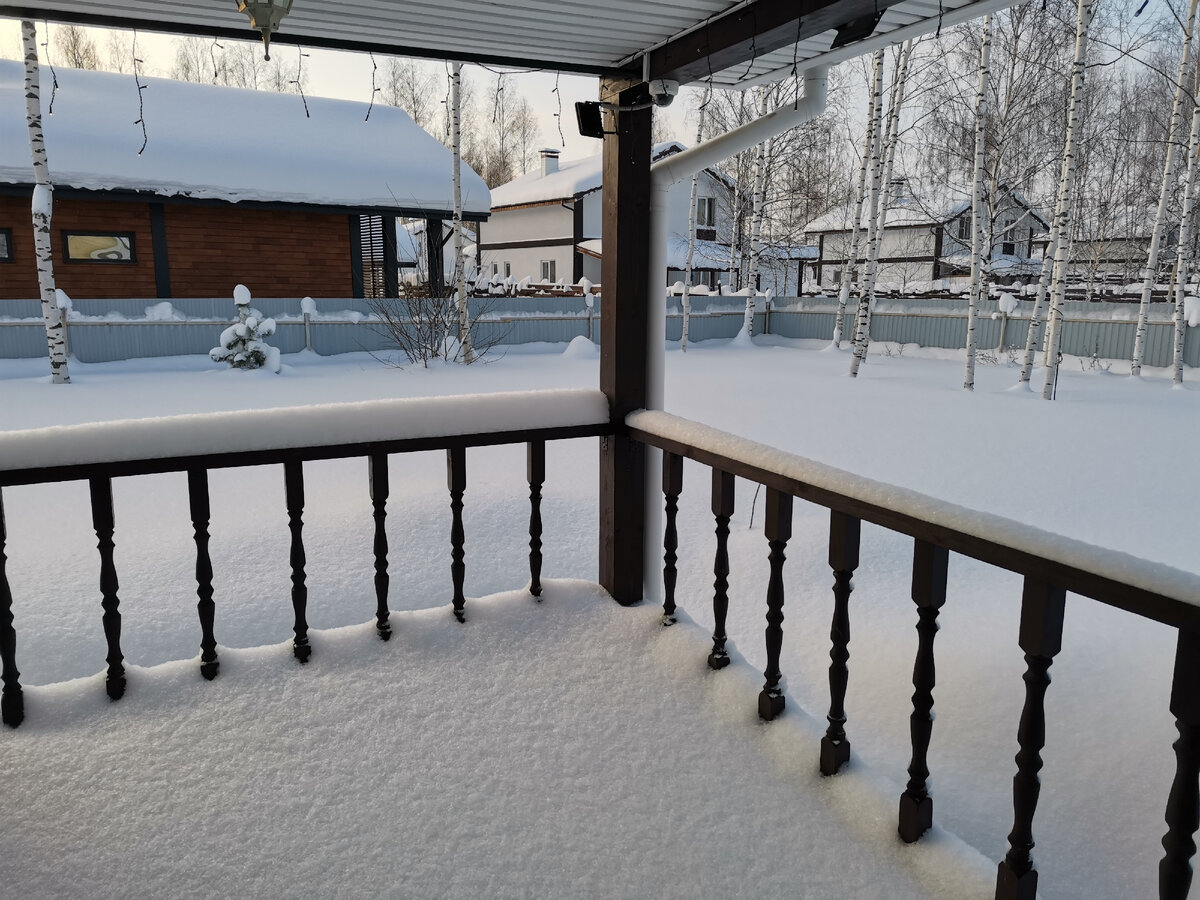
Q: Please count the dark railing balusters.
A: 14